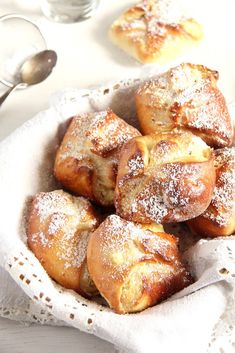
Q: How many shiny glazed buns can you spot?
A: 7